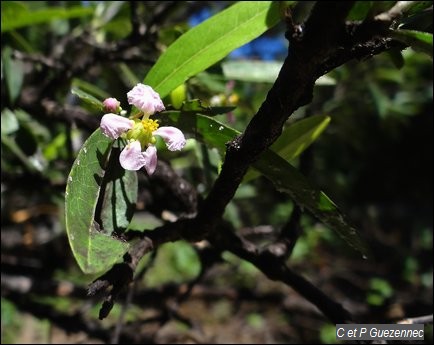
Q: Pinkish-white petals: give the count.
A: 5